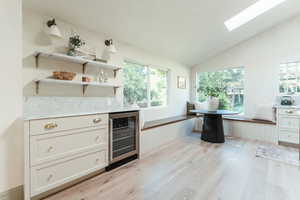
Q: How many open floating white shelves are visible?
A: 2